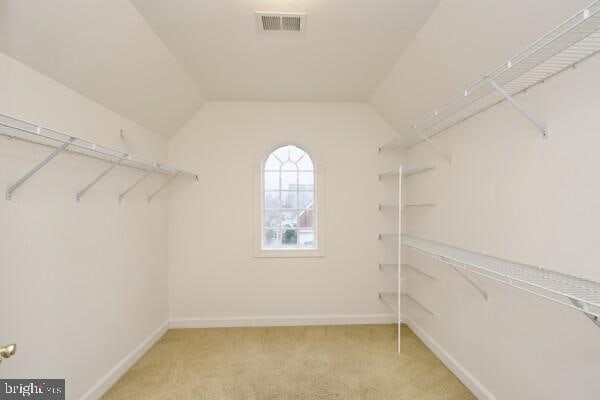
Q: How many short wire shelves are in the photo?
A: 4